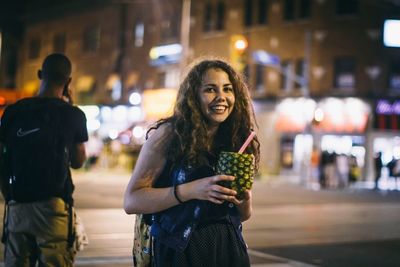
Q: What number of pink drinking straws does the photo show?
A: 1